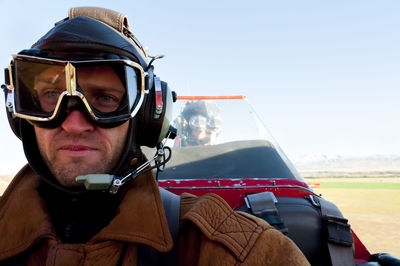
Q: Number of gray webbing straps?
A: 3